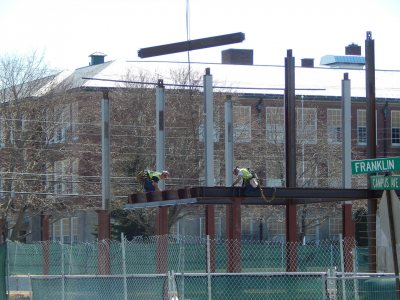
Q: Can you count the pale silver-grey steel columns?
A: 5